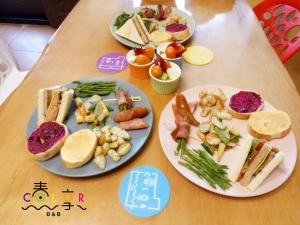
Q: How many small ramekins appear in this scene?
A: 3